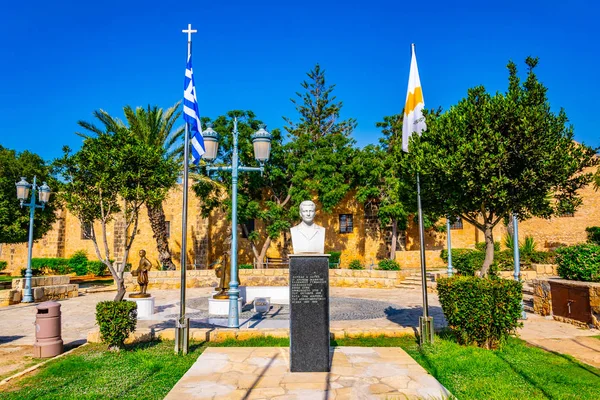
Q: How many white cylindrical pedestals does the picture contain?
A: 2